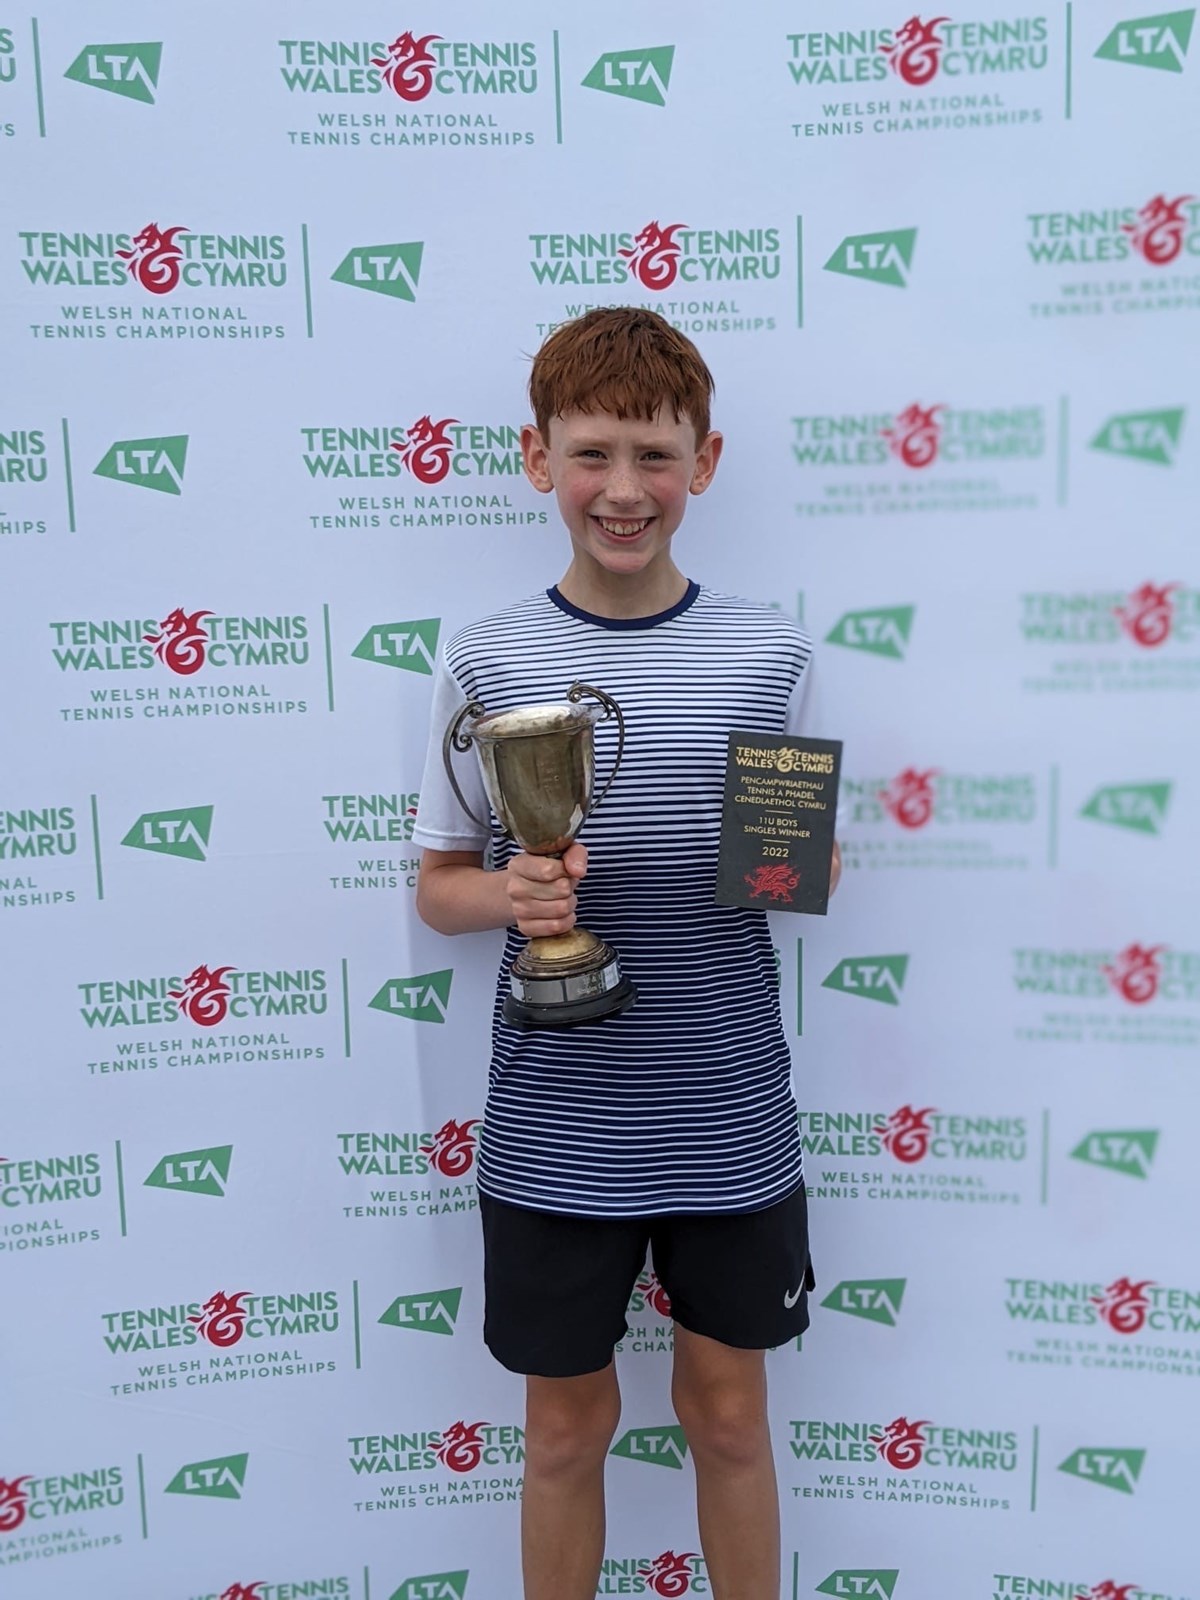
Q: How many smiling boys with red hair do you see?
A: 1